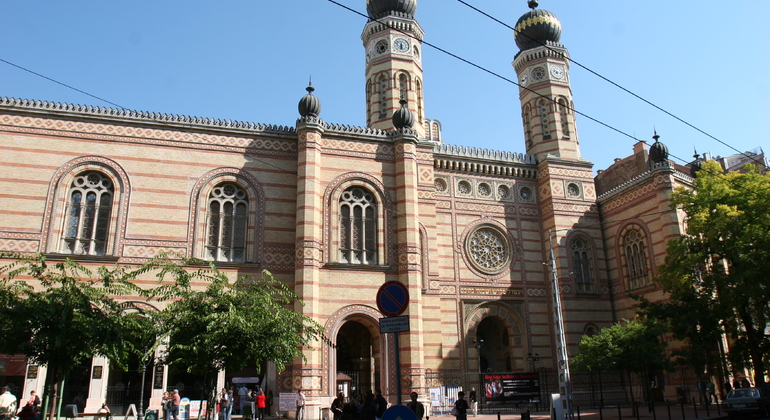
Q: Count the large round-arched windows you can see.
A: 5